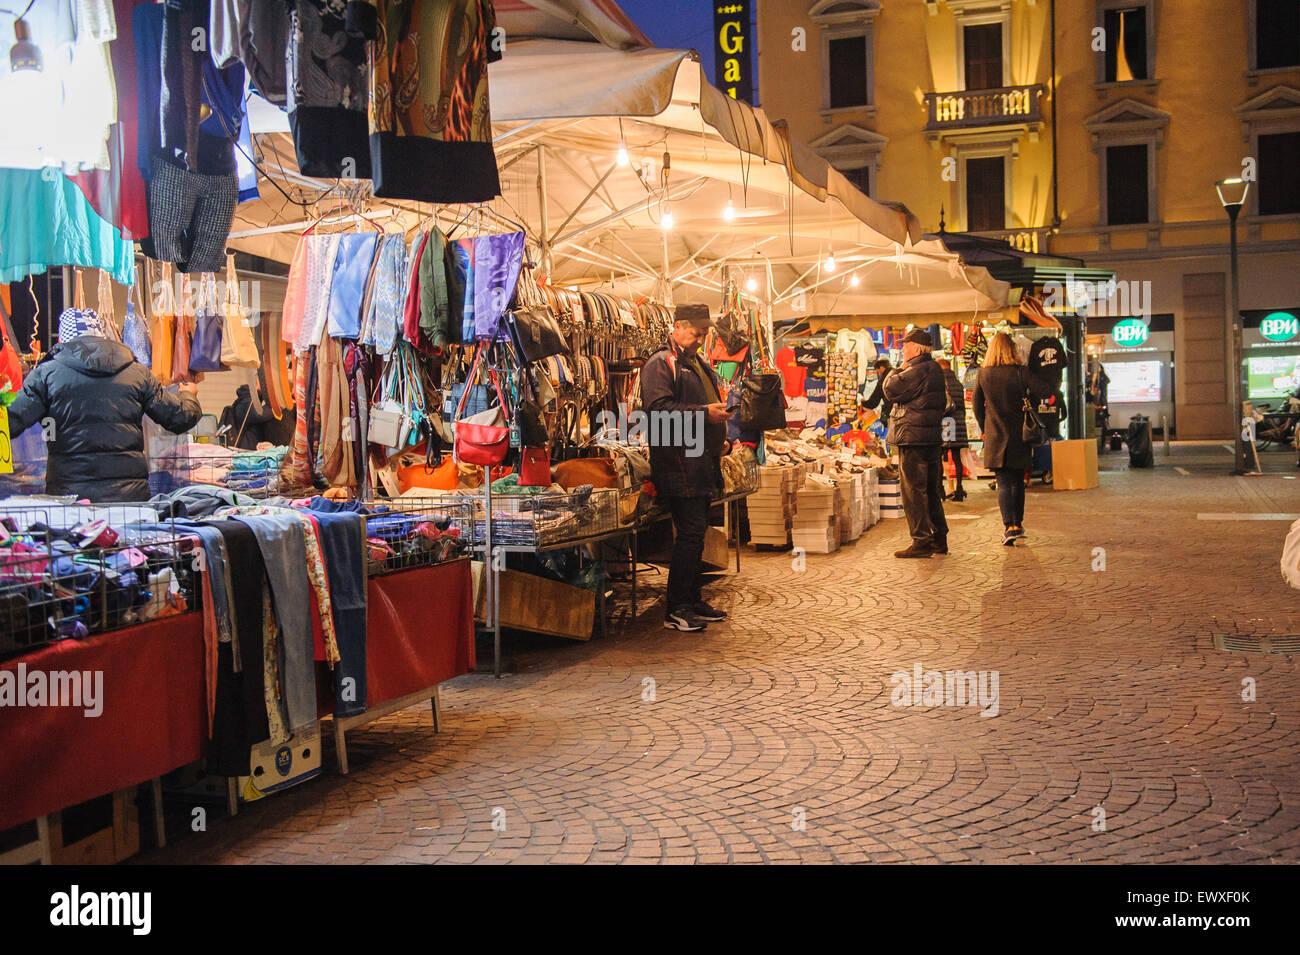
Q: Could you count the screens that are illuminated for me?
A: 2